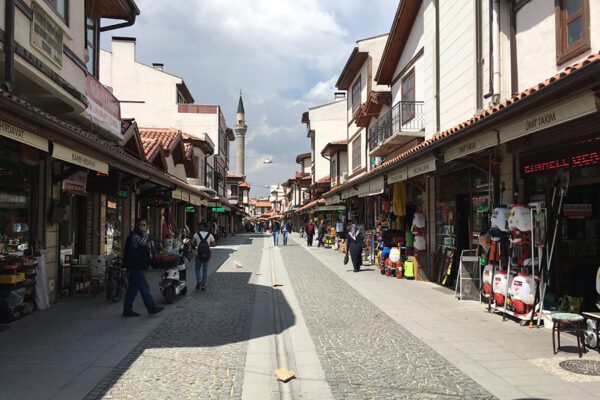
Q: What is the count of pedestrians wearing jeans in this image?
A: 4